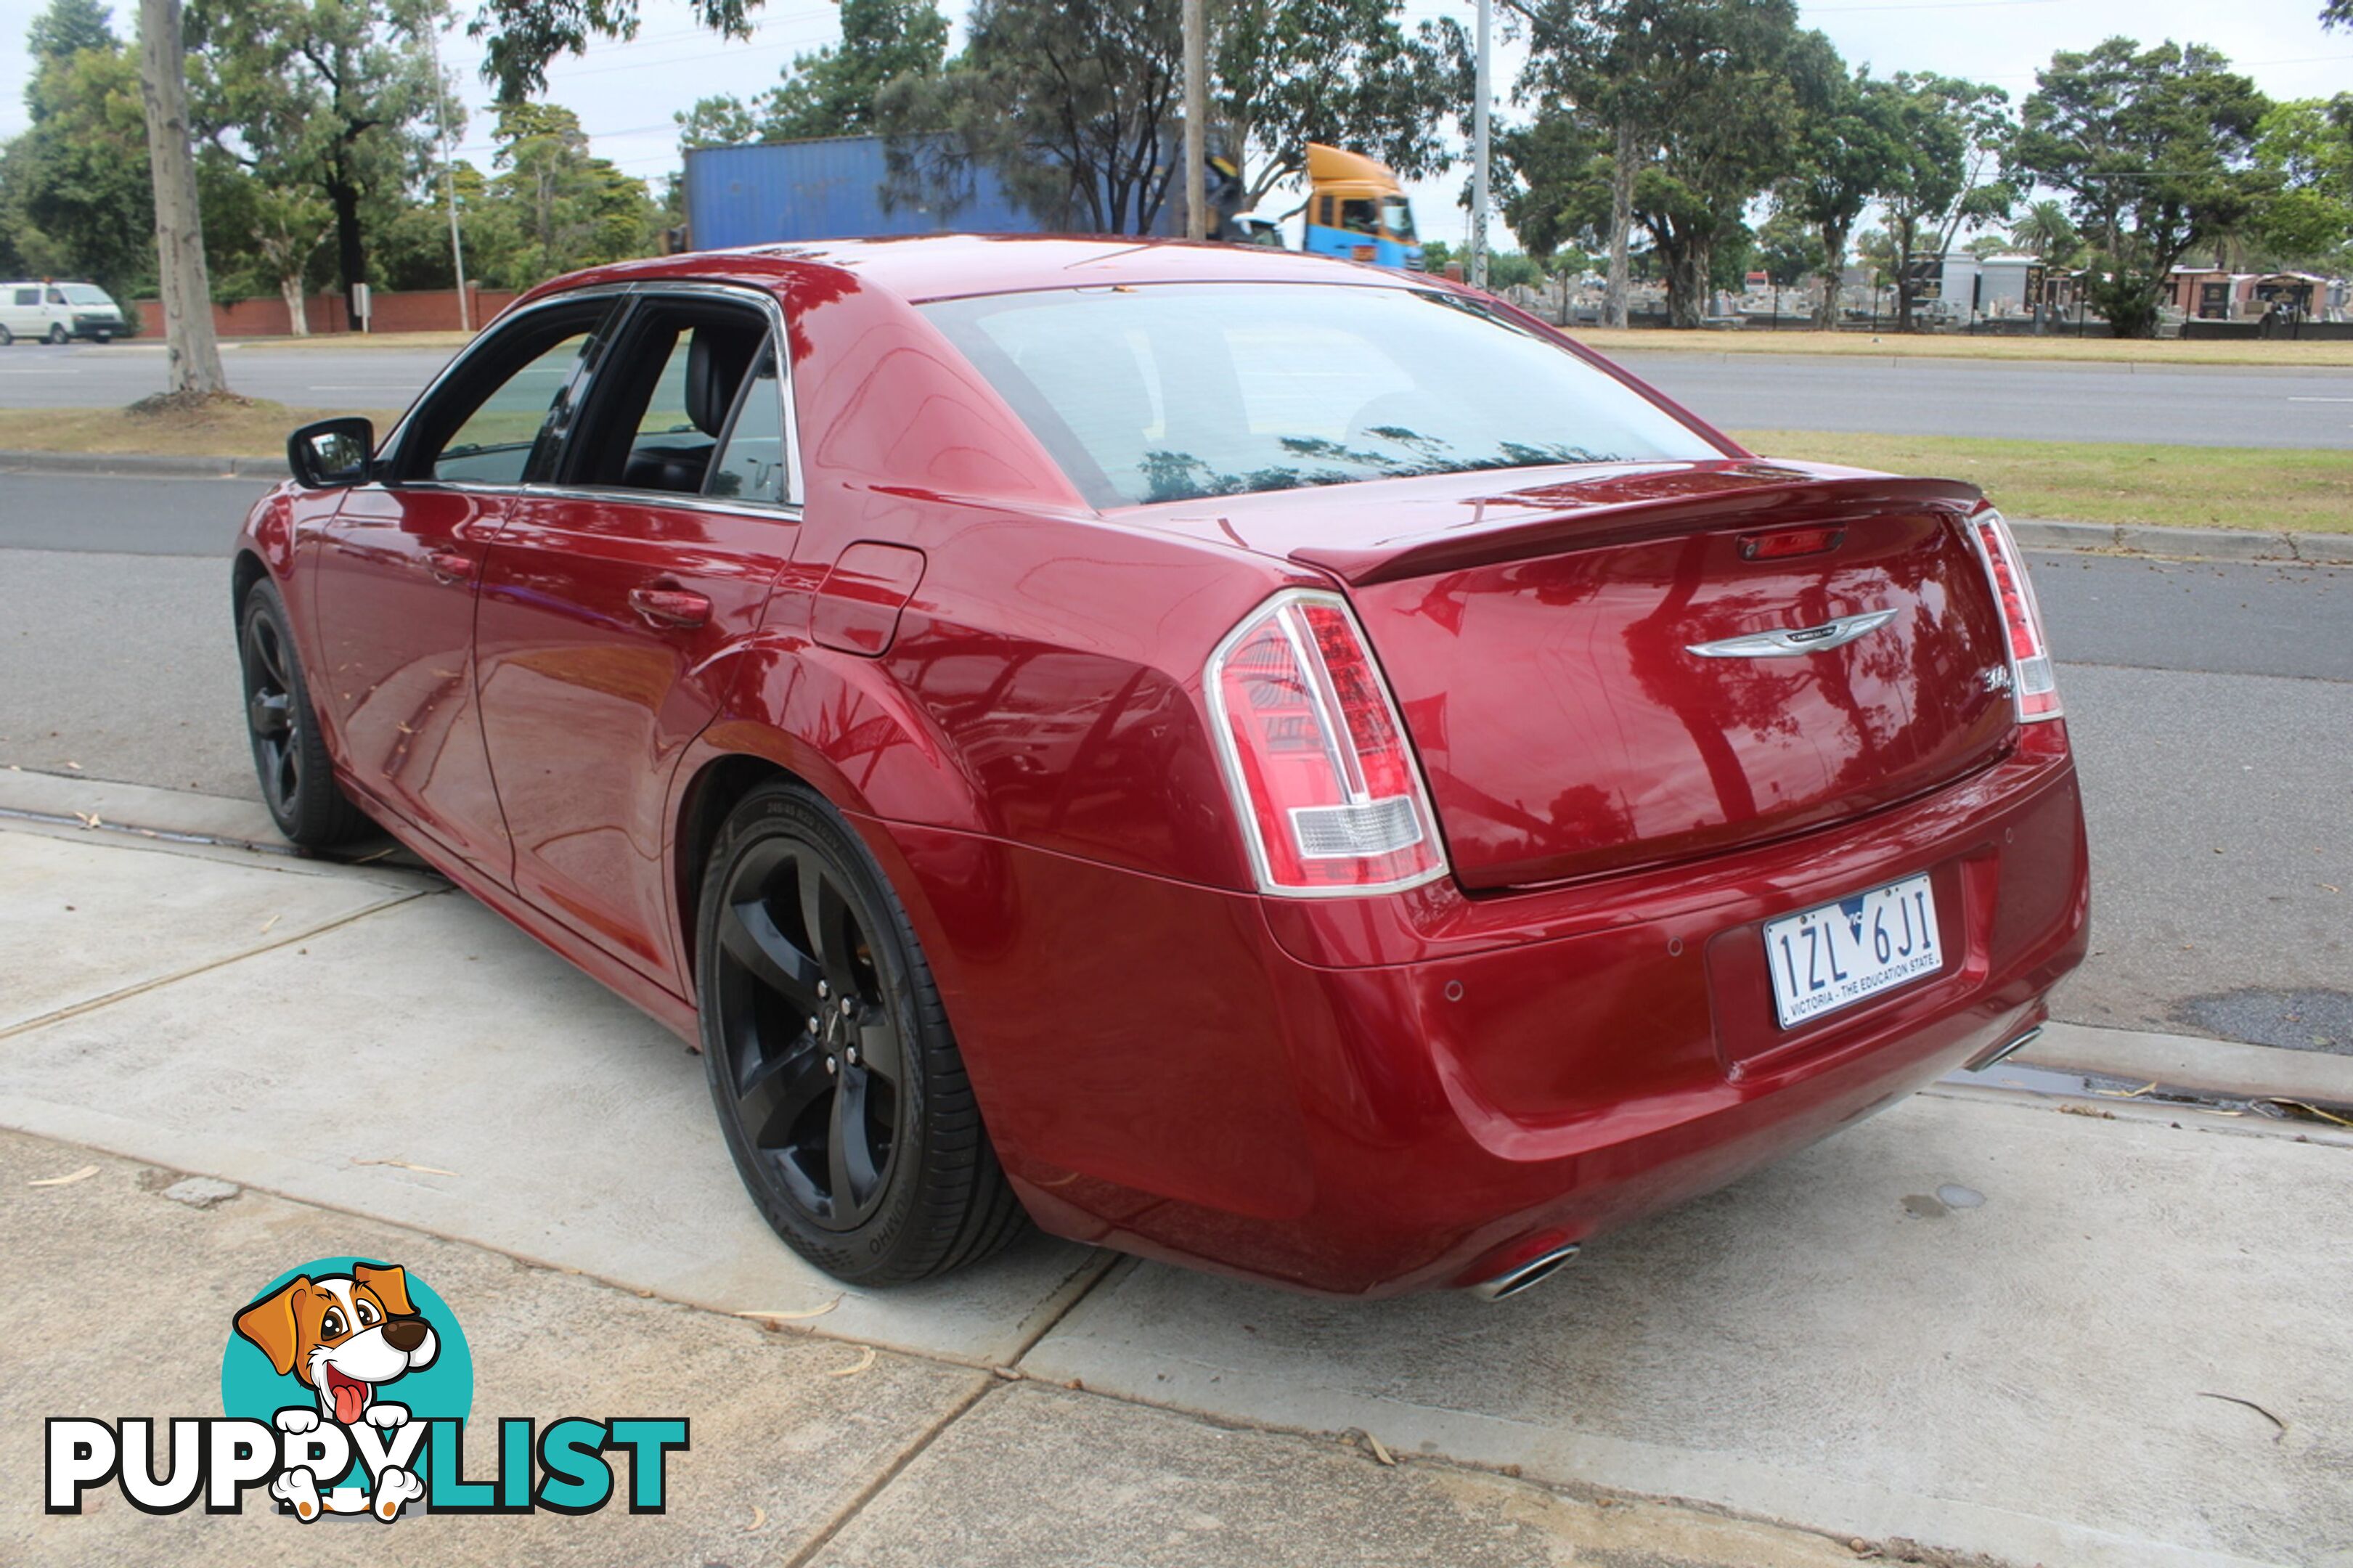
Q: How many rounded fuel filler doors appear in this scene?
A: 1